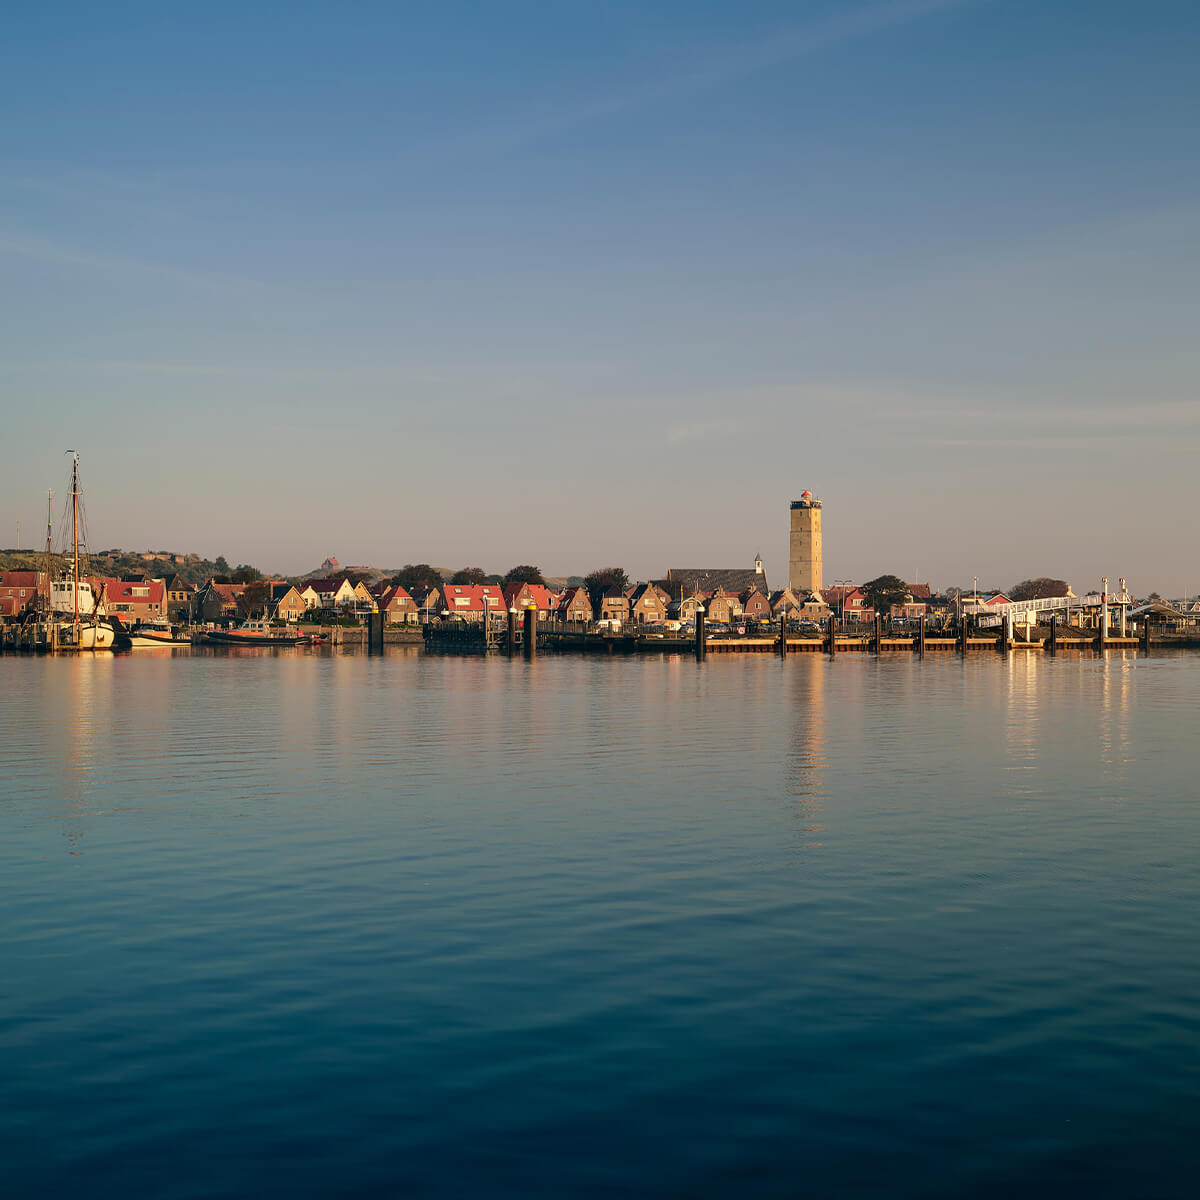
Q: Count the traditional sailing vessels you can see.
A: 1